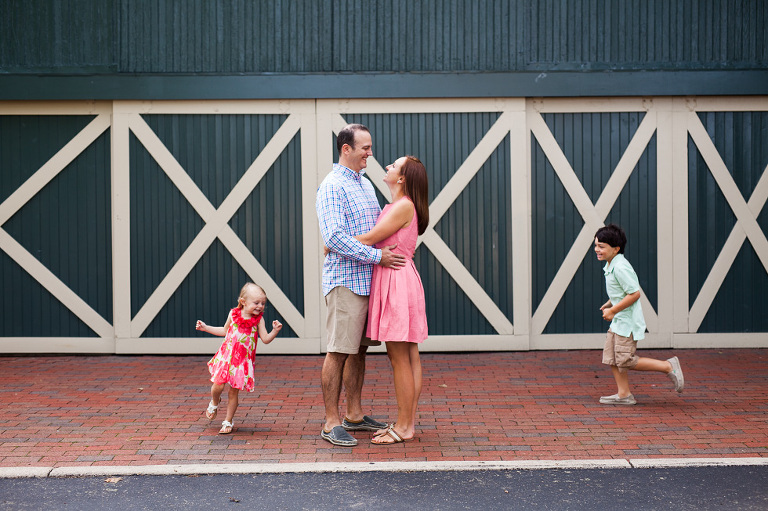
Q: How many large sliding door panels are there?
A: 5